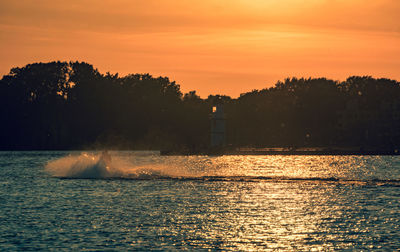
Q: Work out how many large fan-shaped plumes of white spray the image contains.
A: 1